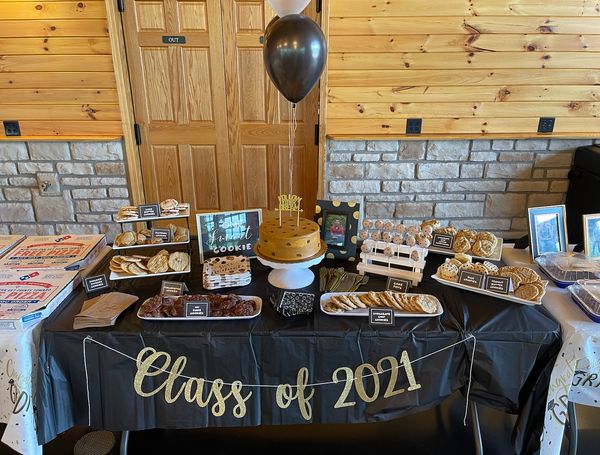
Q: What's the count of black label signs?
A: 10